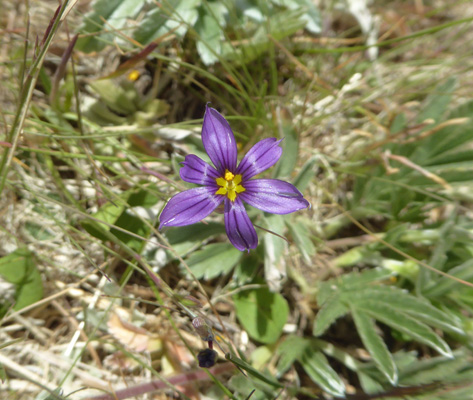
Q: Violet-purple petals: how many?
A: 6